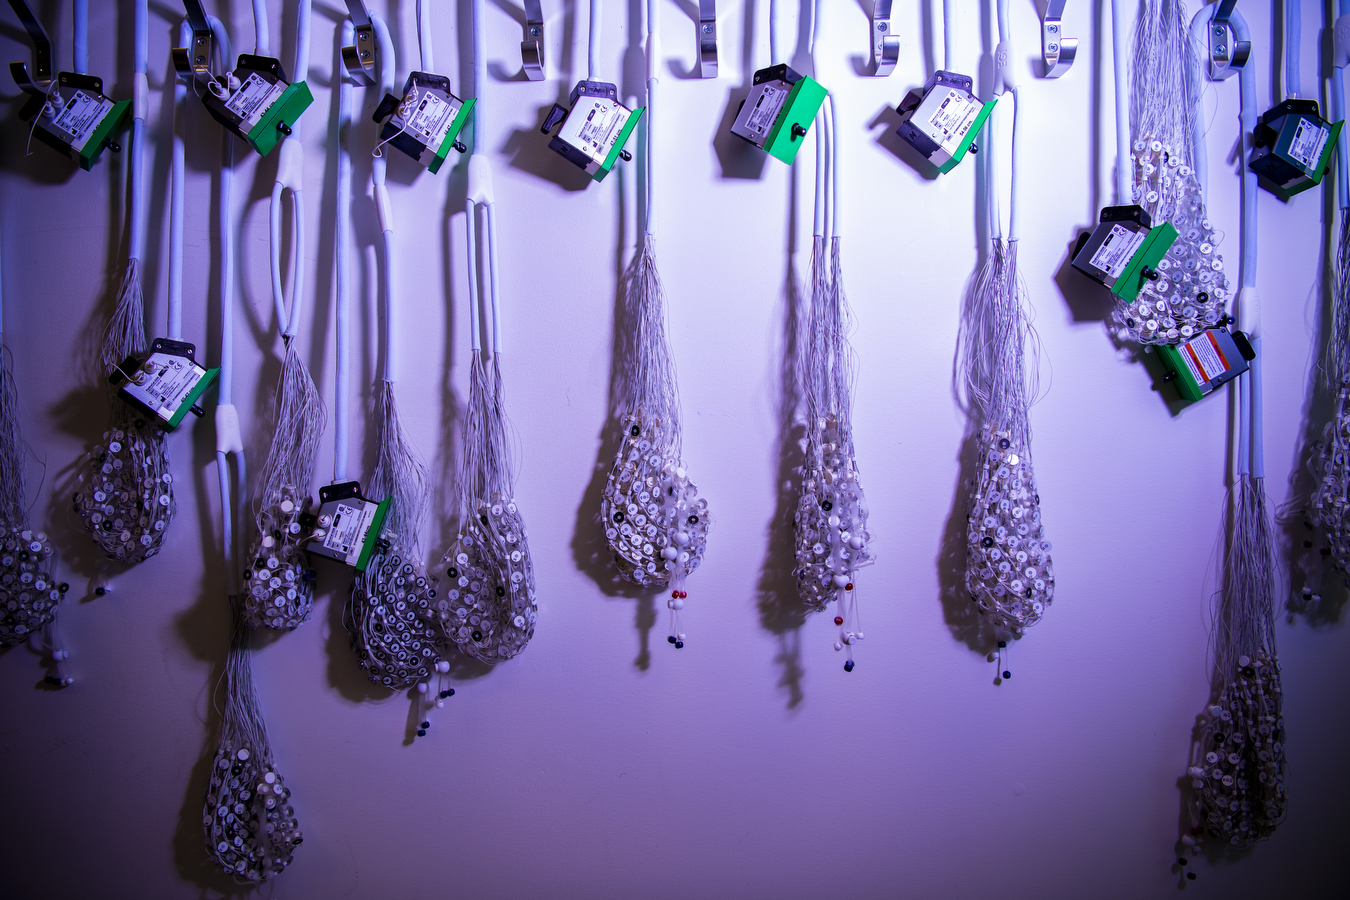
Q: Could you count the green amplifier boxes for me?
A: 11